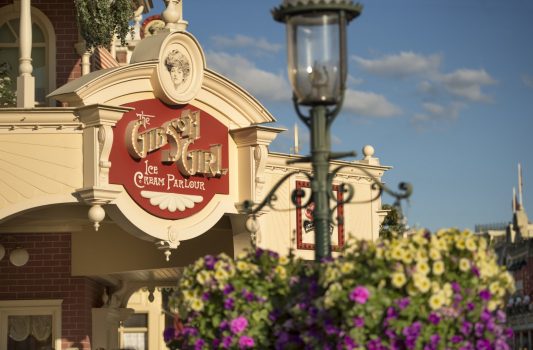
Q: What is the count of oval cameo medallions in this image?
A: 1